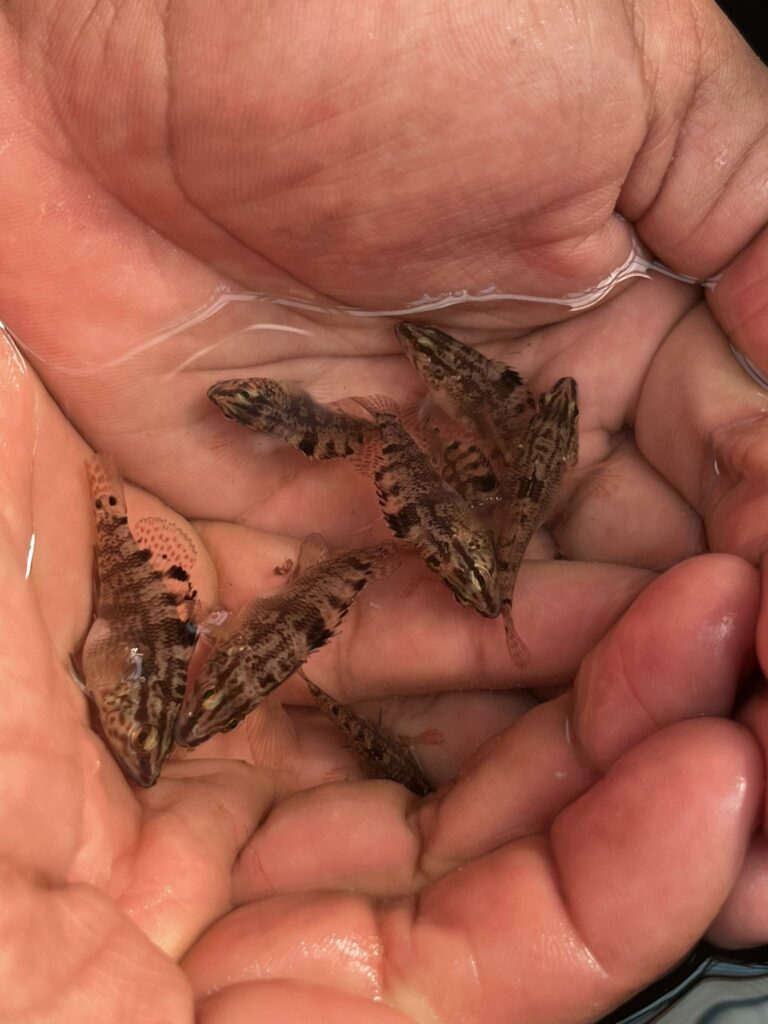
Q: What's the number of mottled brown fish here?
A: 8